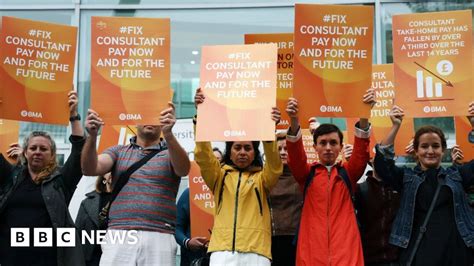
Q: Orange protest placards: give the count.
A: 12